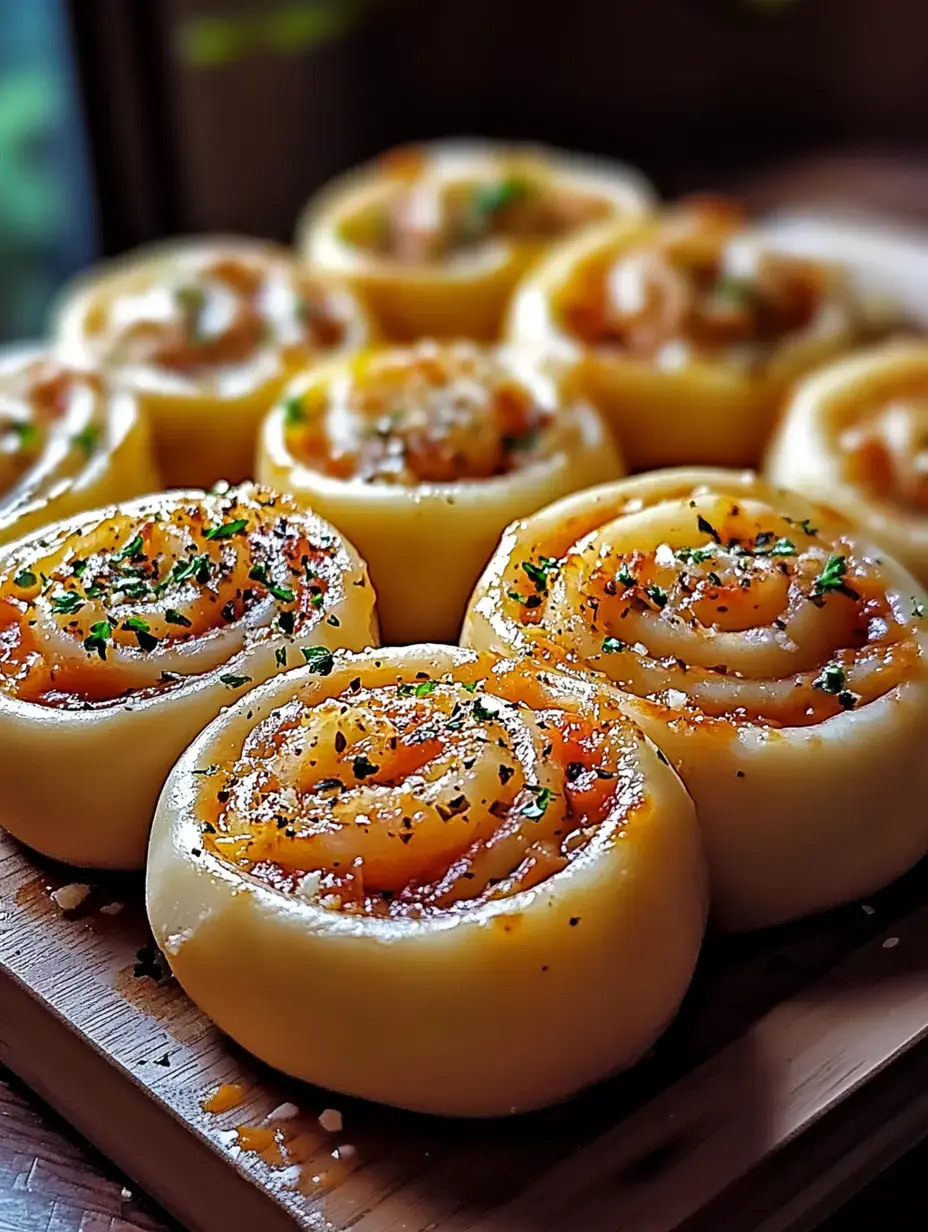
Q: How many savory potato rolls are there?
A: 9